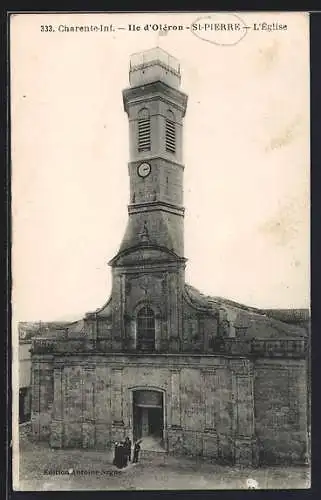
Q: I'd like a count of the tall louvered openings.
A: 2